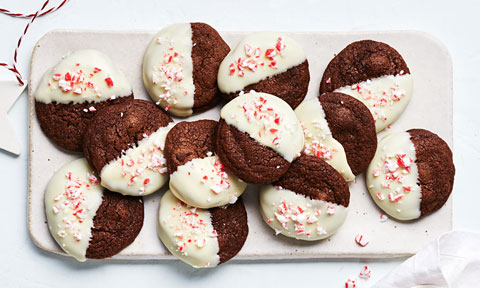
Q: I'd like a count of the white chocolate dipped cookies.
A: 12